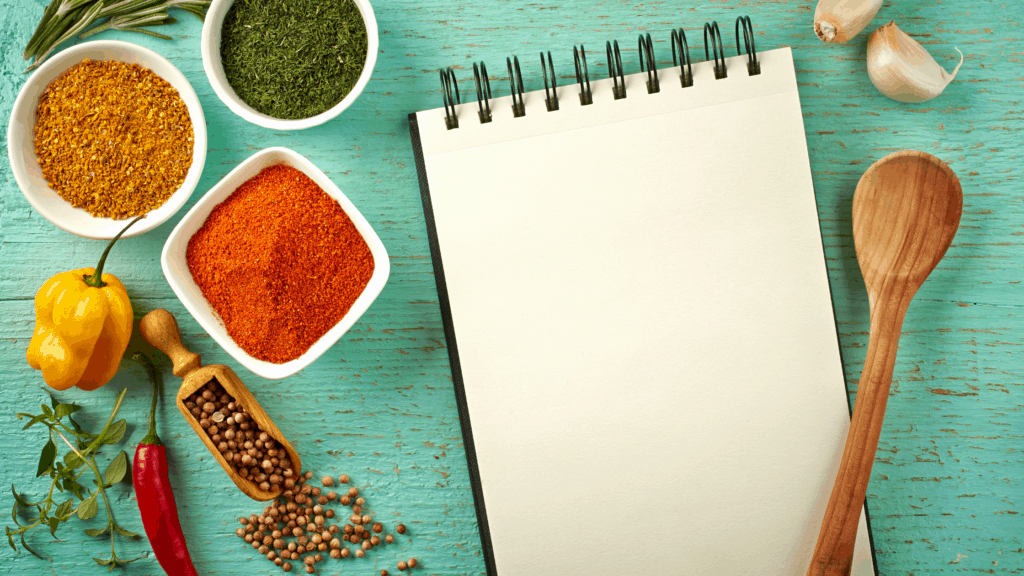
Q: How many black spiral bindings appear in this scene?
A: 10